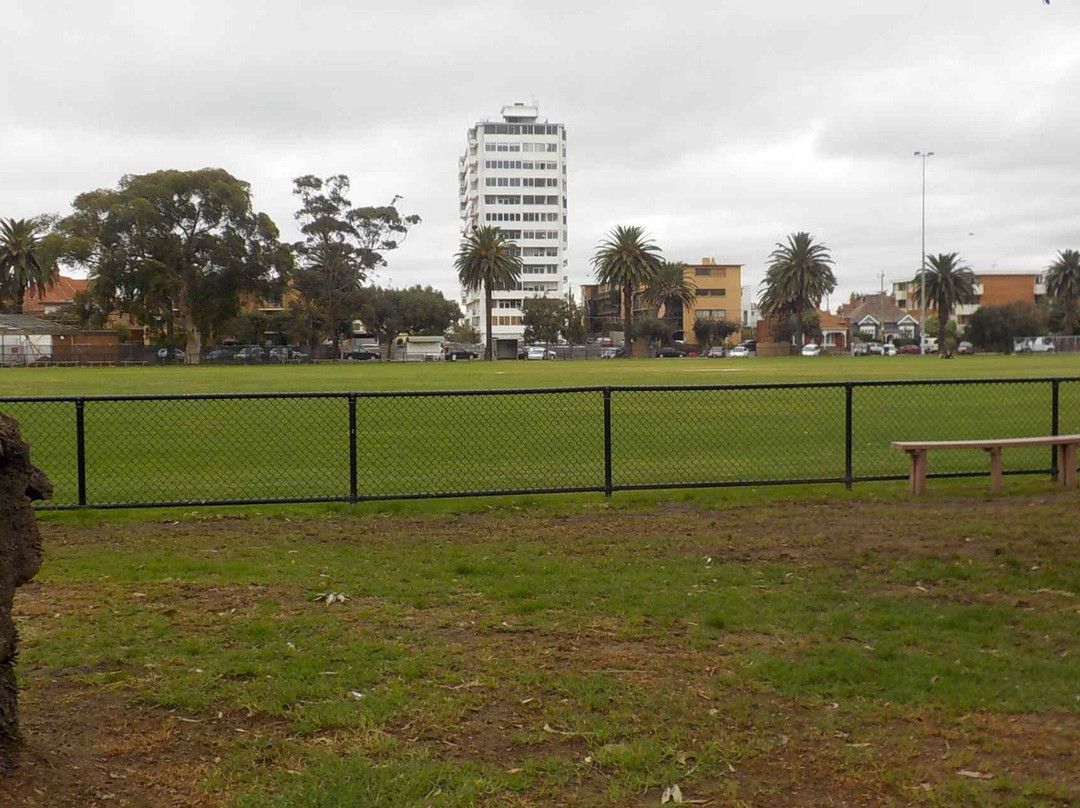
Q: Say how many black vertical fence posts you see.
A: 5